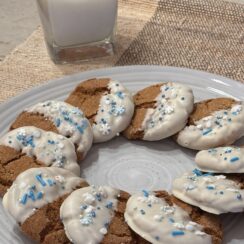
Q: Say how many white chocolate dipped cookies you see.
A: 10